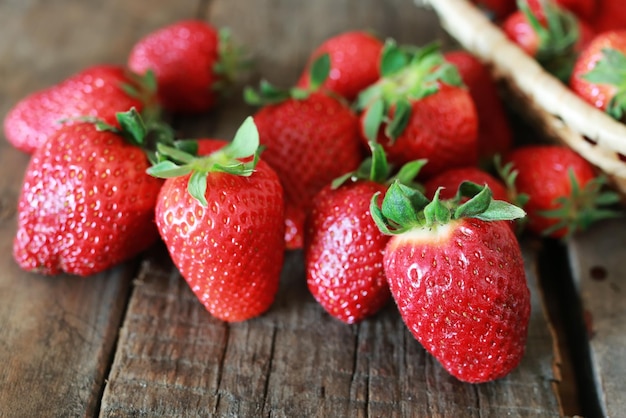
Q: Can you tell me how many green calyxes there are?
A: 12